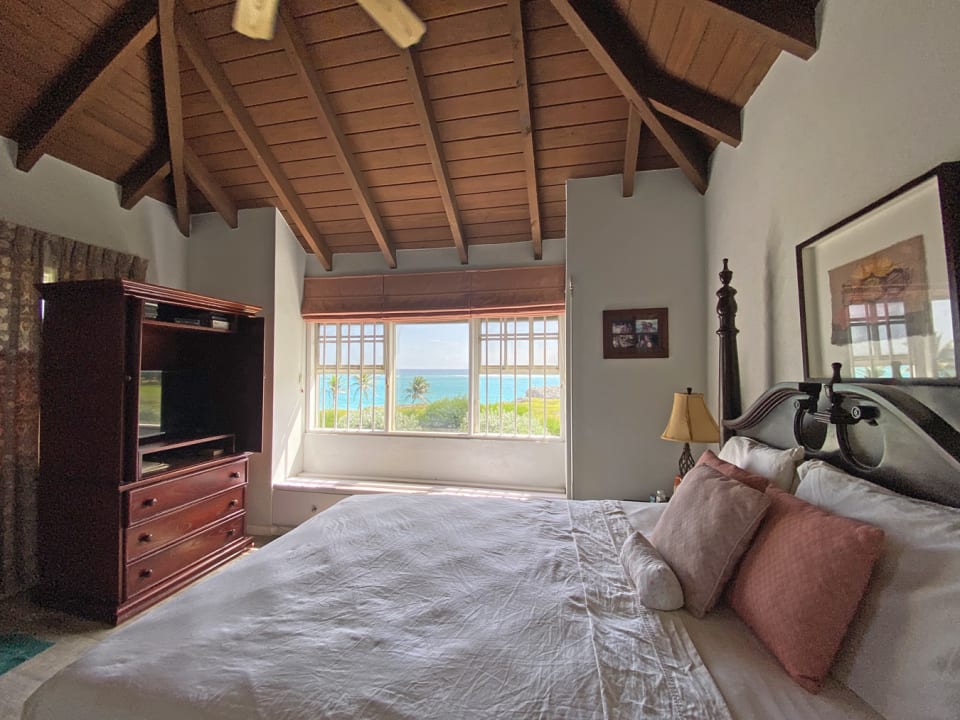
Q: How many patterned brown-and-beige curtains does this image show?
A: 2